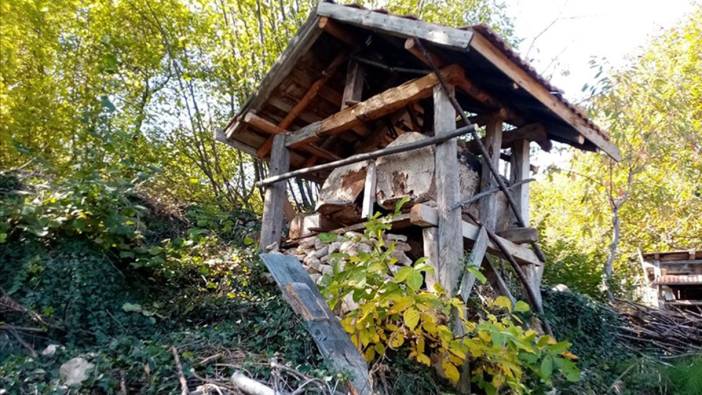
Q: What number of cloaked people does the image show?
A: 0